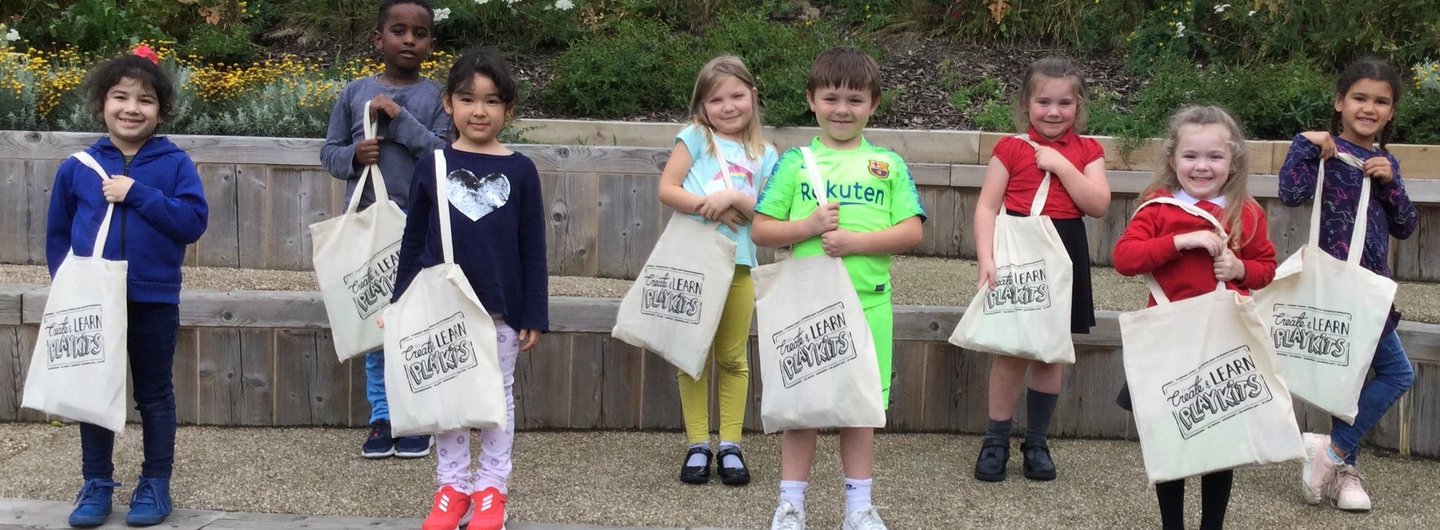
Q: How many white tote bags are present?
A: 8